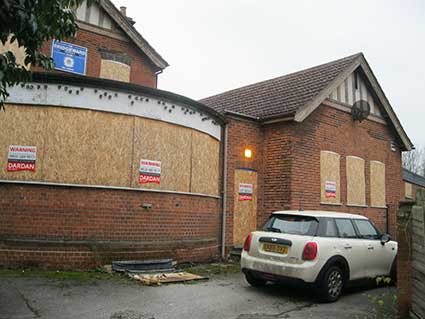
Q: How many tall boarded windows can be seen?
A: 3